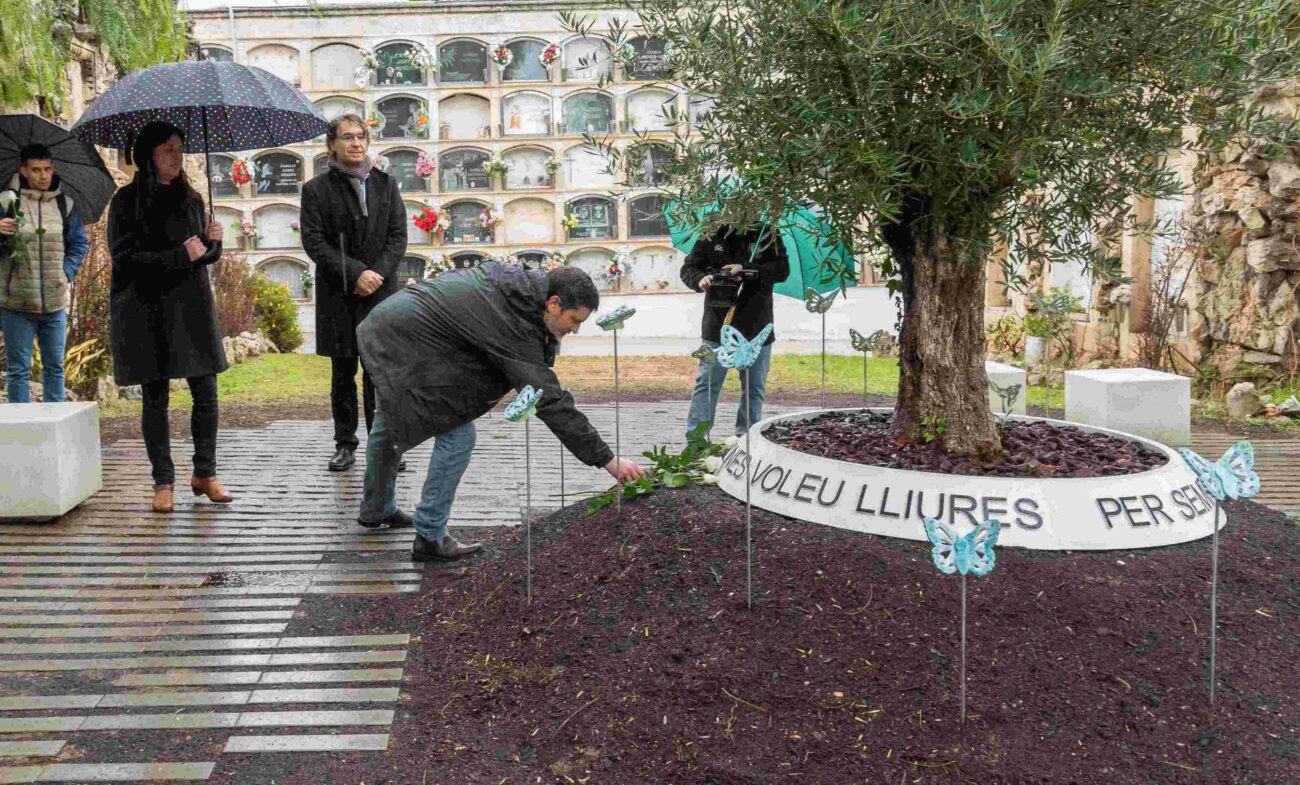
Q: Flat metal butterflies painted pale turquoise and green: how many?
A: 10